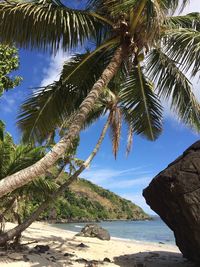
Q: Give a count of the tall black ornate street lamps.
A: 0